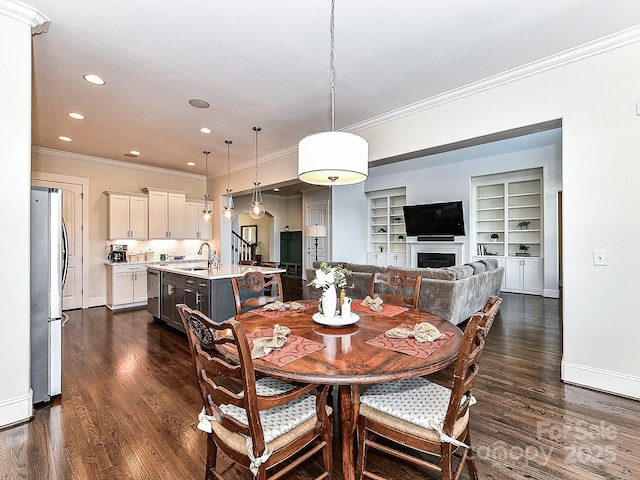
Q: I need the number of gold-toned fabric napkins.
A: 4